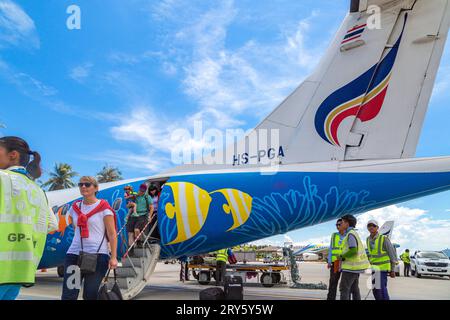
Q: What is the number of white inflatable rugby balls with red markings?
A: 0